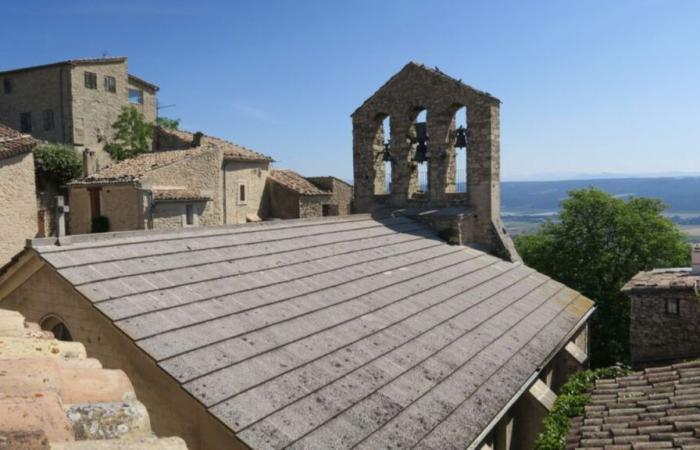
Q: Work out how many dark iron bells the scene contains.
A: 3